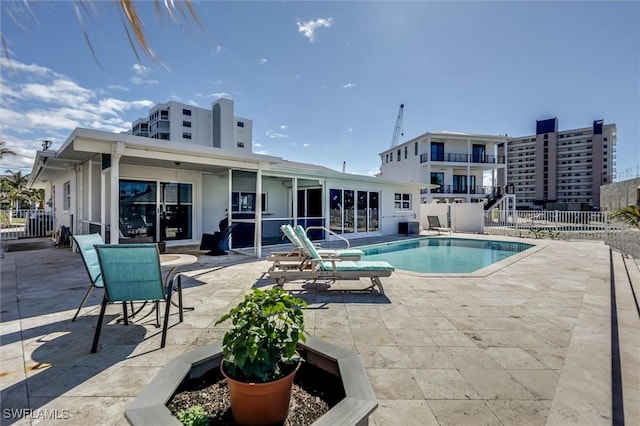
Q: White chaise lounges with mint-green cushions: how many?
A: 2